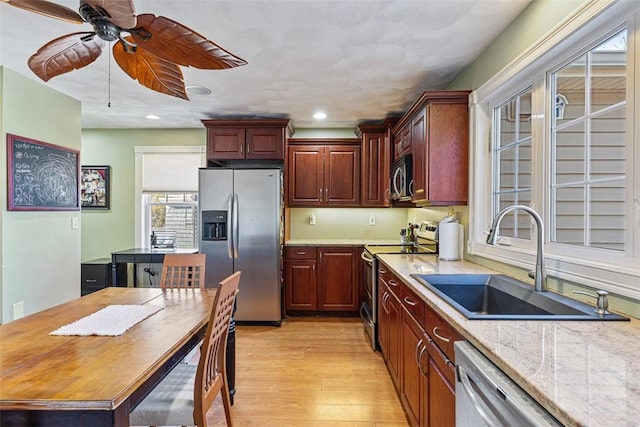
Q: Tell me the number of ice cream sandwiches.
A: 0